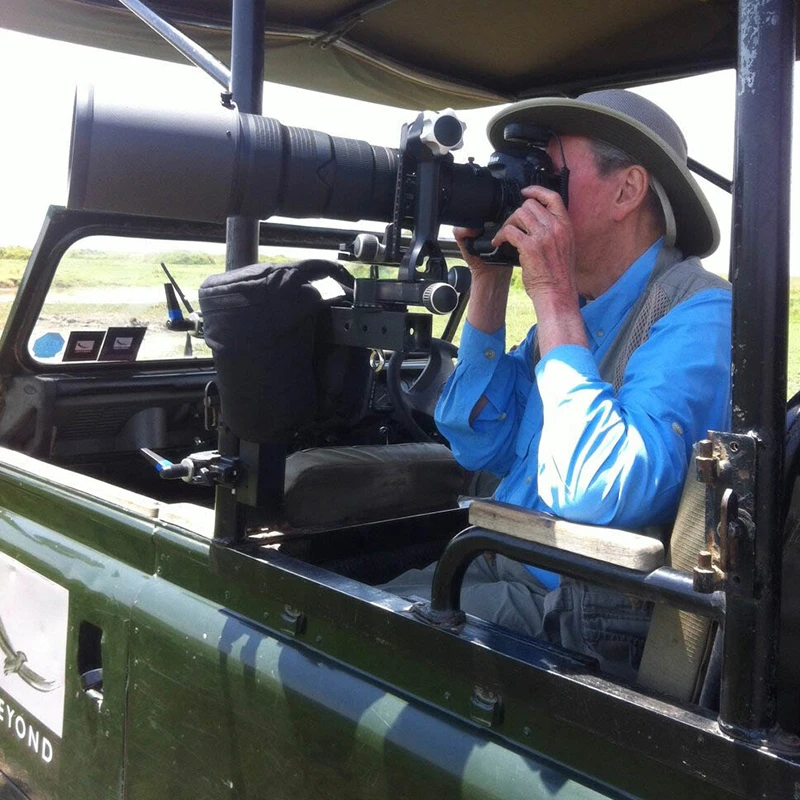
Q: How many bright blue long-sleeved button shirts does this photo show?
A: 1